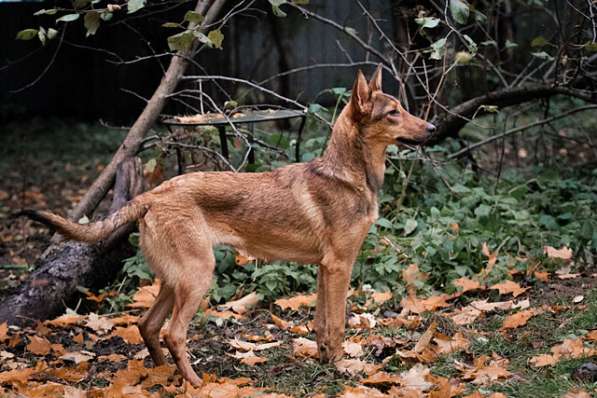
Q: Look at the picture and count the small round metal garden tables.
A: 1